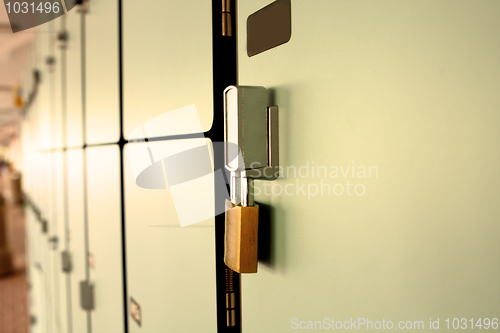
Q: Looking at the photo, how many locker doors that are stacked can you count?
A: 2